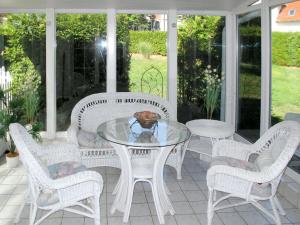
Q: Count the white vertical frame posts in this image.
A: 5